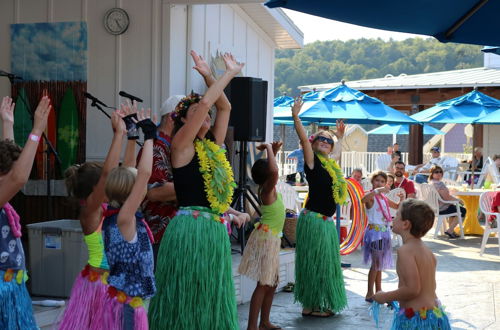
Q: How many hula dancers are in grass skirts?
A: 8